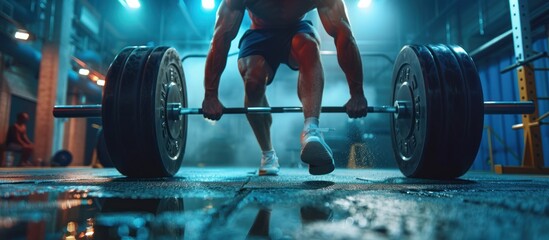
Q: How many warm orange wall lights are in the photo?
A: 3